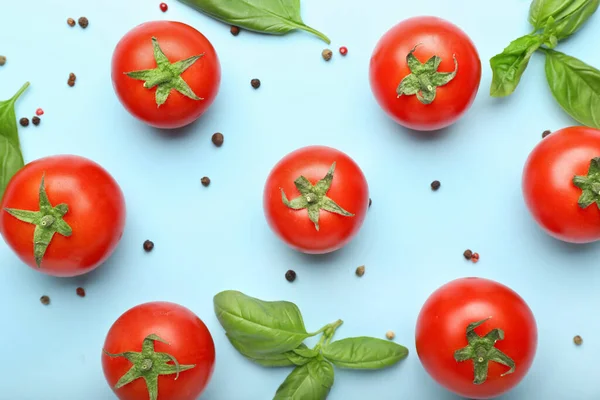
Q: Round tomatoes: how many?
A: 7